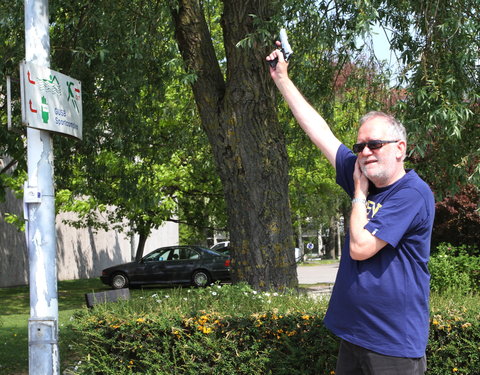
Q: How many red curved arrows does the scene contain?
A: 2